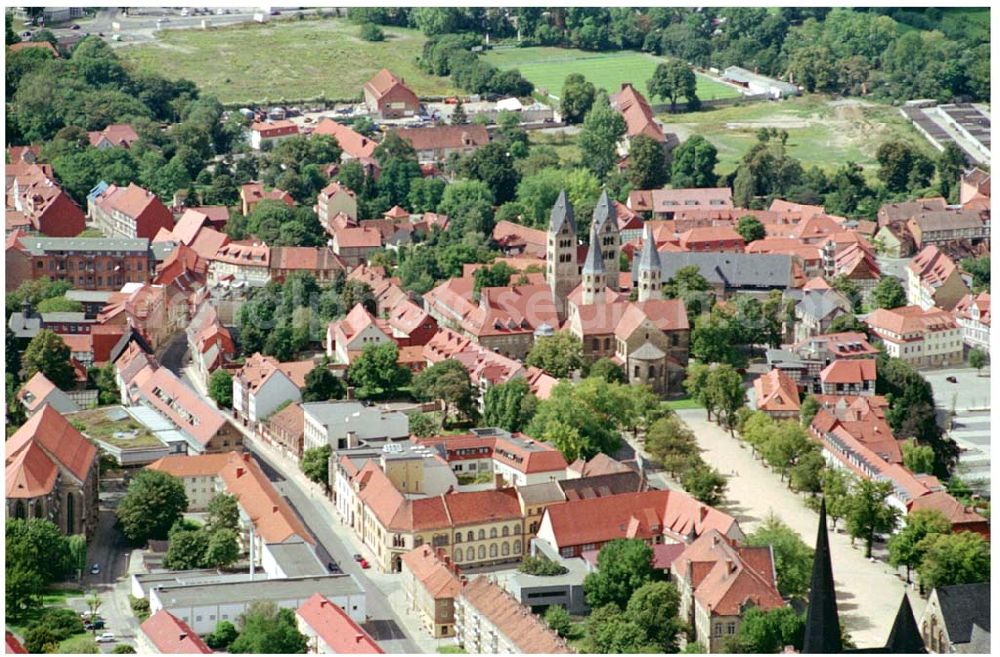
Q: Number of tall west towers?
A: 2